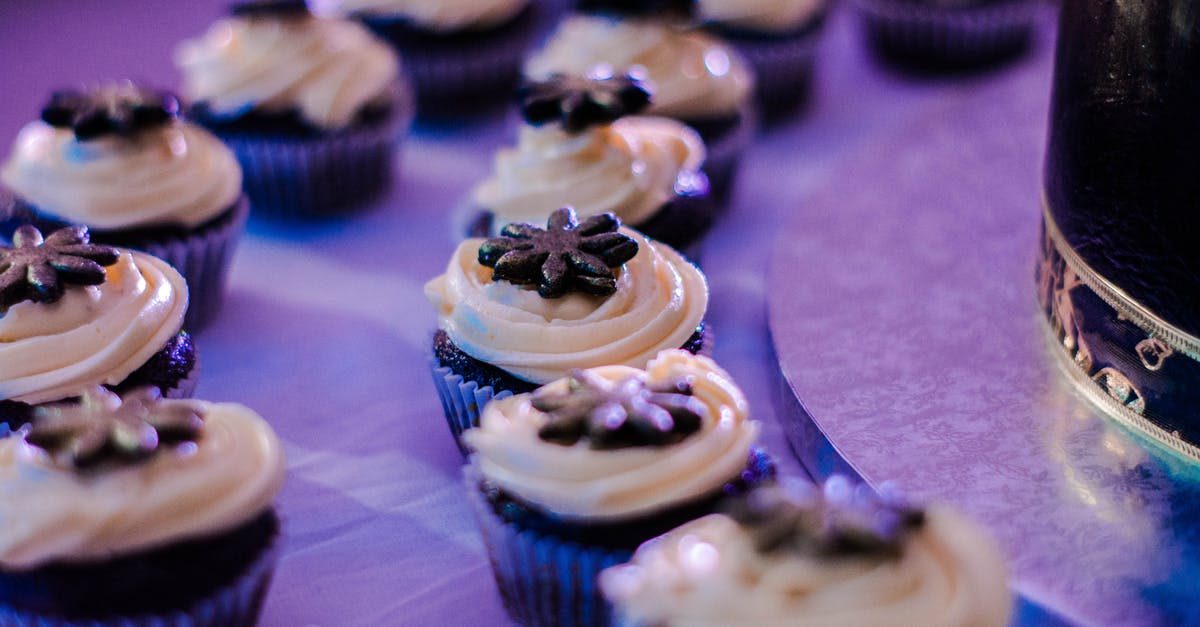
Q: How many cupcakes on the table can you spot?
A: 12